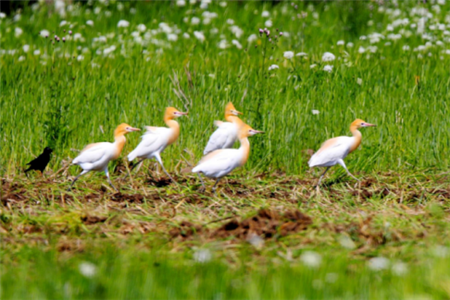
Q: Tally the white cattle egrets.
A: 5